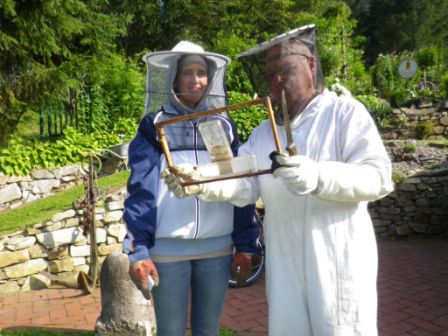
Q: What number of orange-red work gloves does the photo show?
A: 2